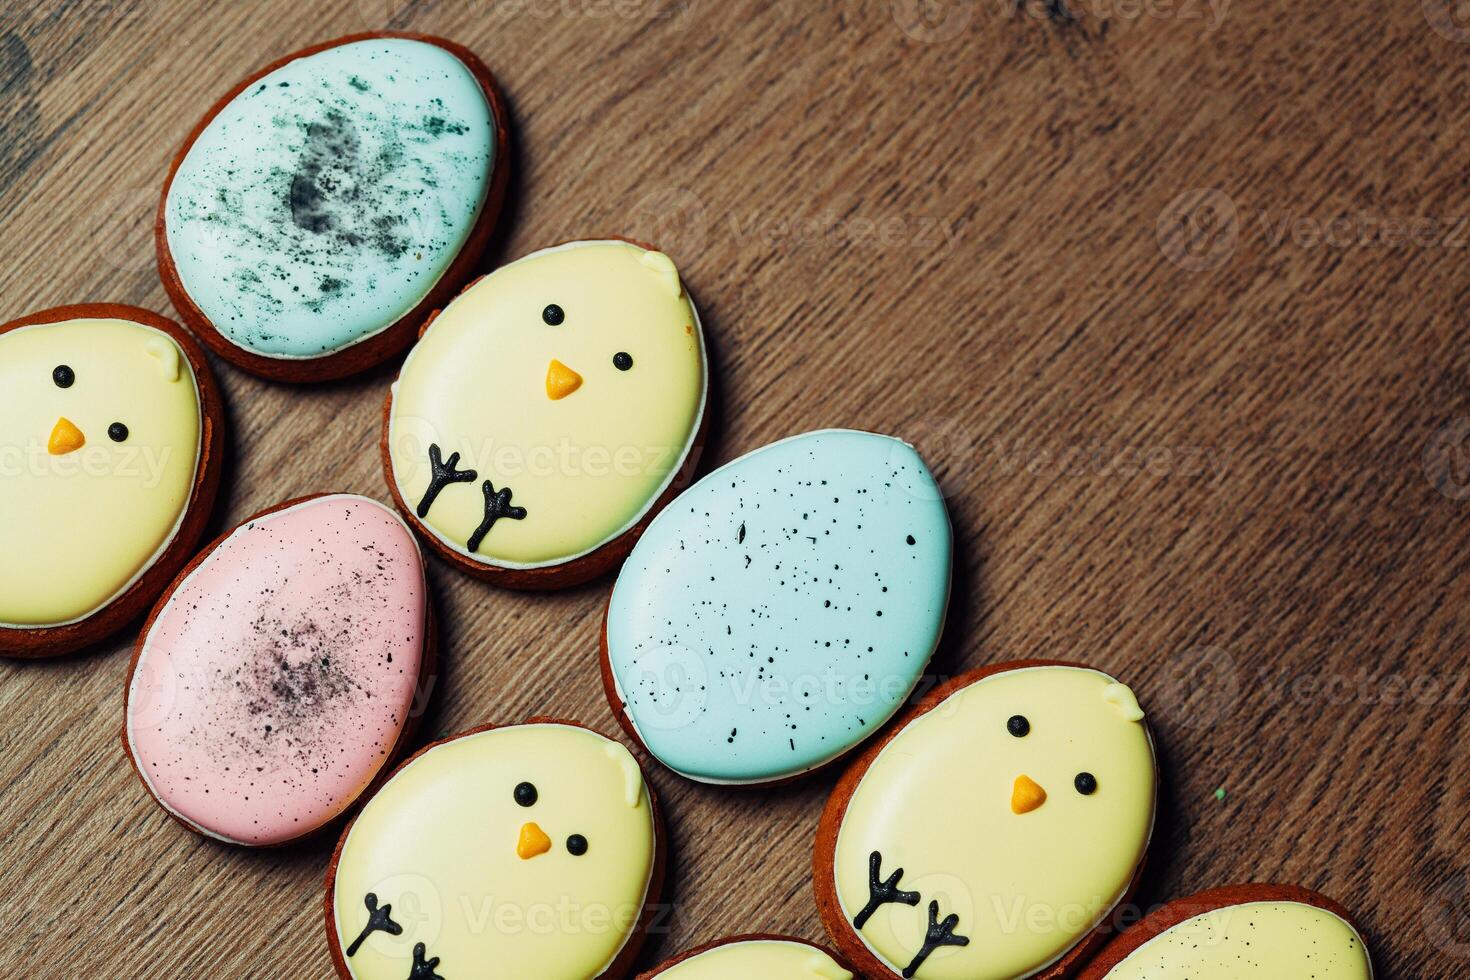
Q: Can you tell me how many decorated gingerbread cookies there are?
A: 9